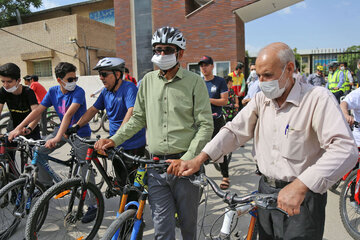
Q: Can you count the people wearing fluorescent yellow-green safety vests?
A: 2